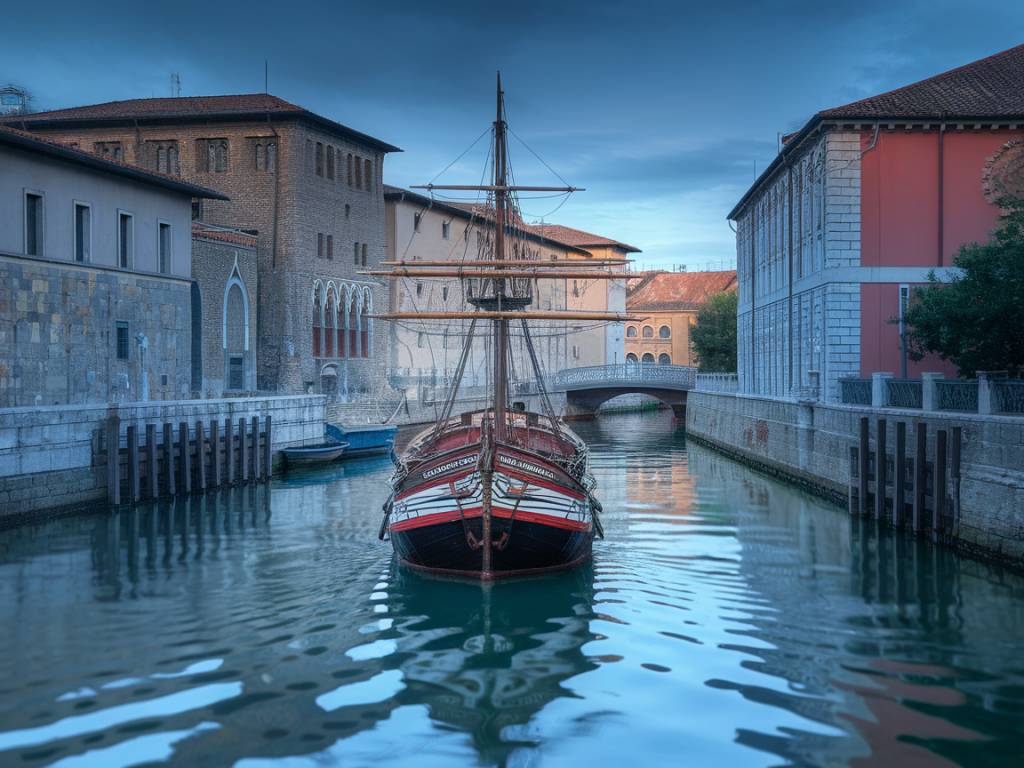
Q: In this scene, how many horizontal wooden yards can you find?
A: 4